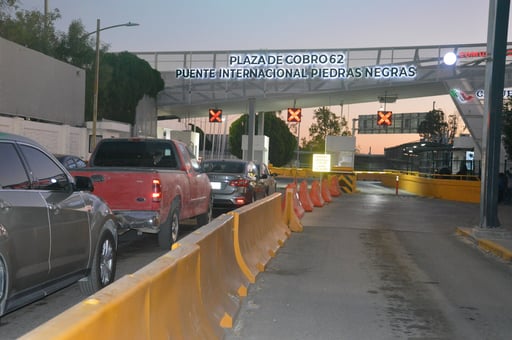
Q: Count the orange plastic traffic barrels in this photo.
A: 5